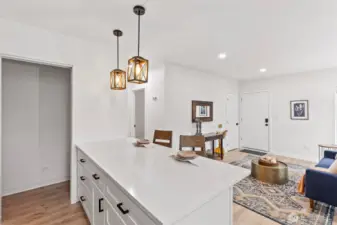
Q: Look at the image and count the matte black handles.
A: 6